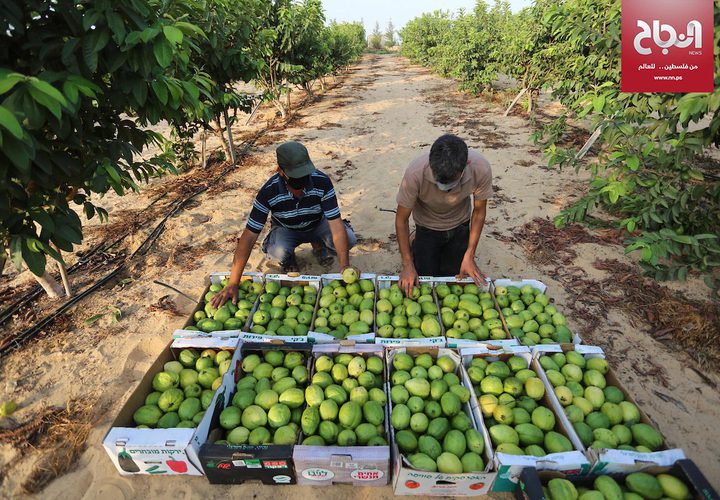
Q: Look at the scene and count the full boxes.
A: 12